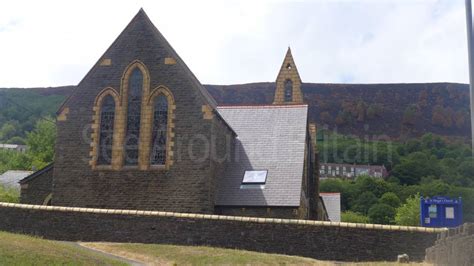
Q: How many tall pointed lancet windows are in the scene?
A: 3